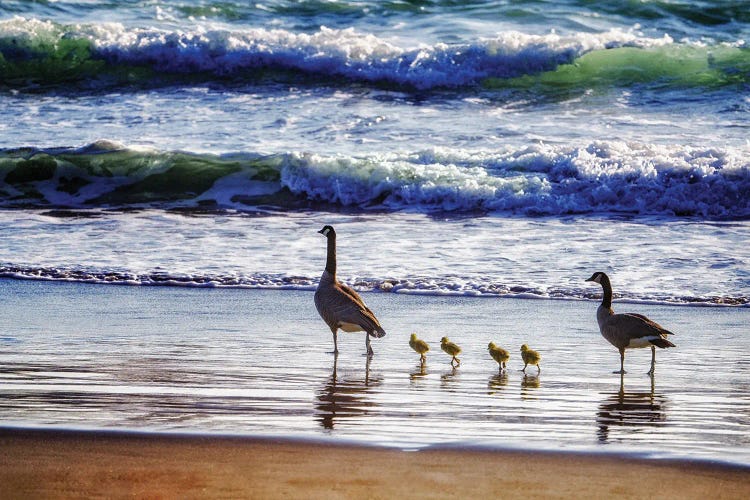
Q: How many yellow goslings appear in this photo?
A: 4